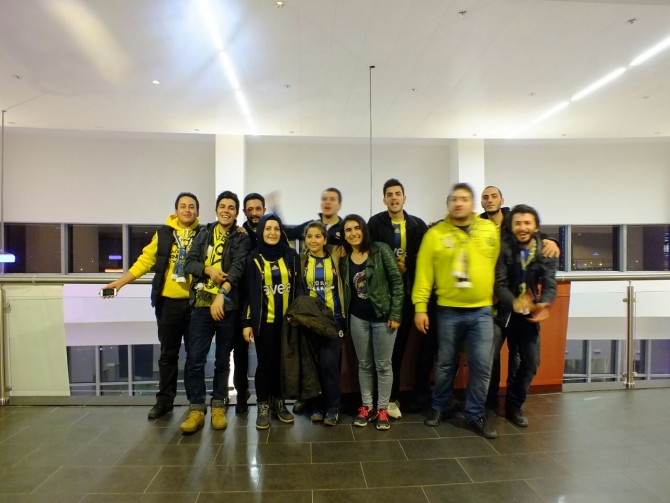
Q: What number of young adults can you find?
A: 11